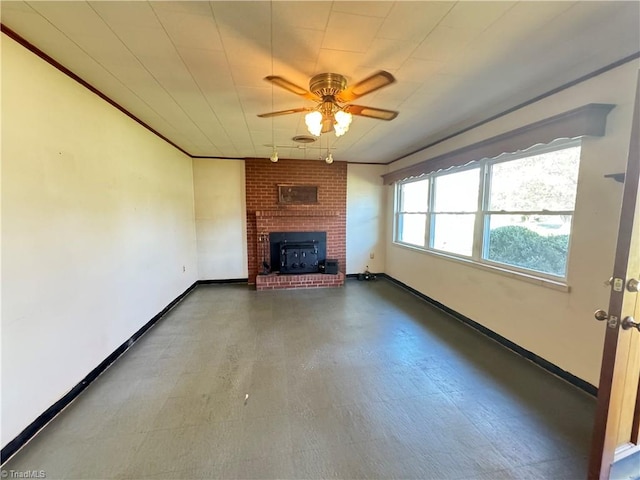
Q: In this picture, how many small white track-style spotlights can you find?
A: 2